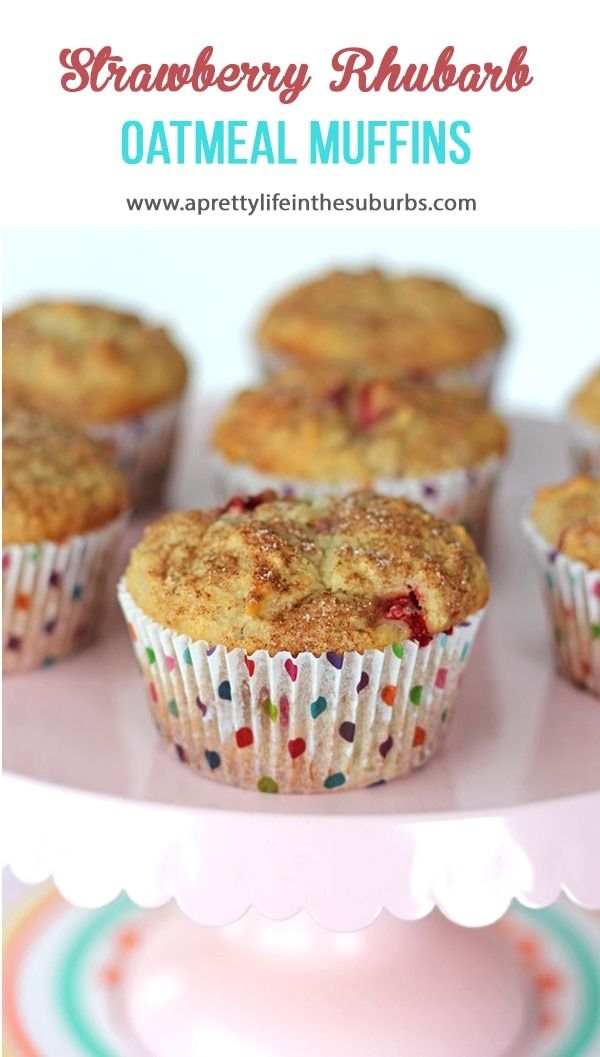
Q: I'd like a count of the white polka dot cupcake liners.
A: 7